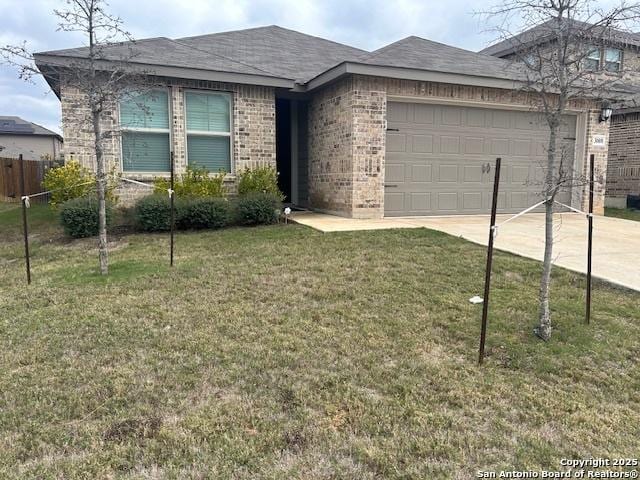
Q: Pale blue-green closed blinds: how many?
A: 2